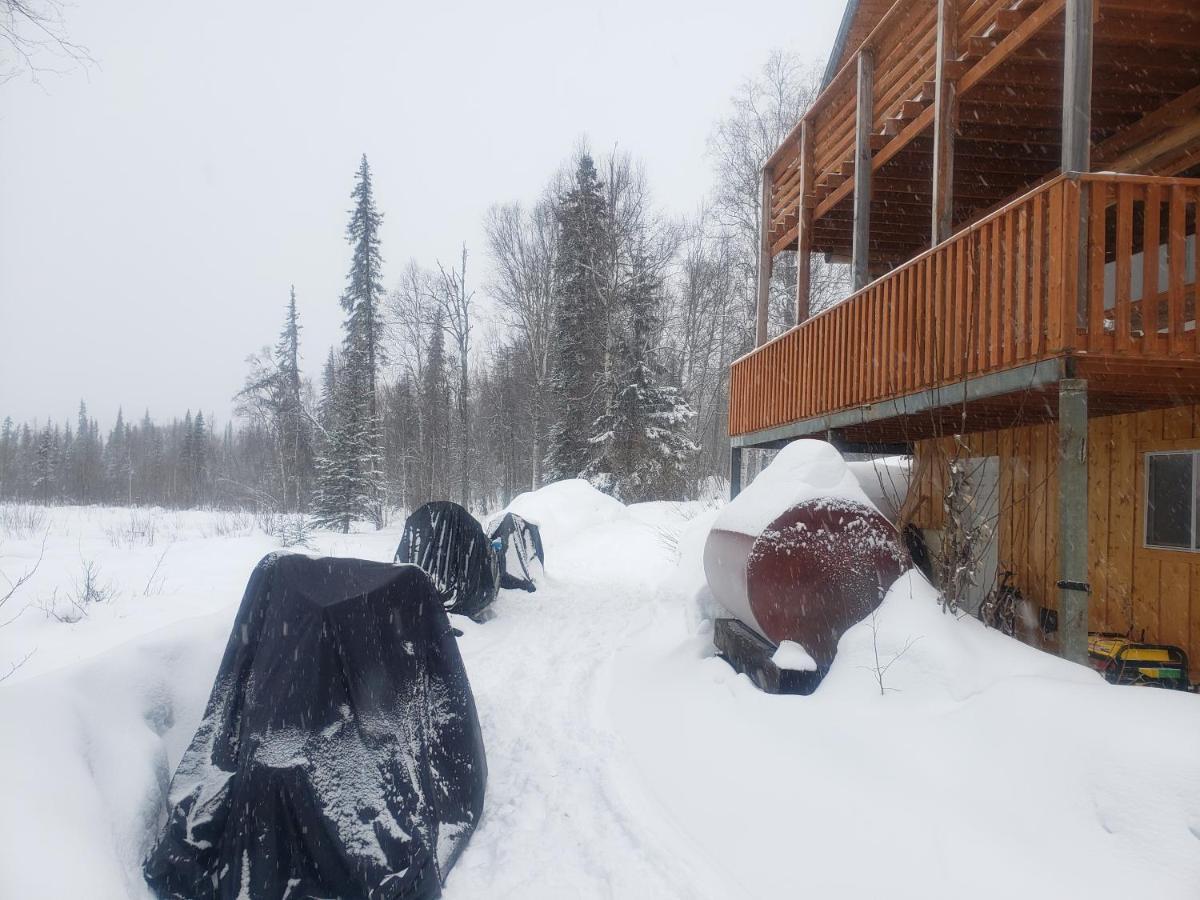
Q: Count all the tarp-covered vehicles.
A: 3